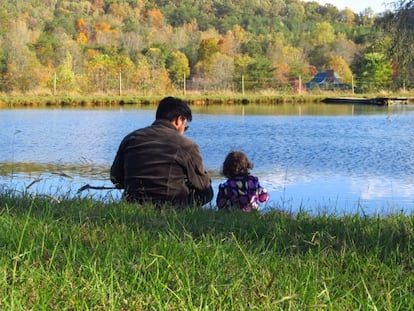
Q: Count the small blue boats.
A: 0